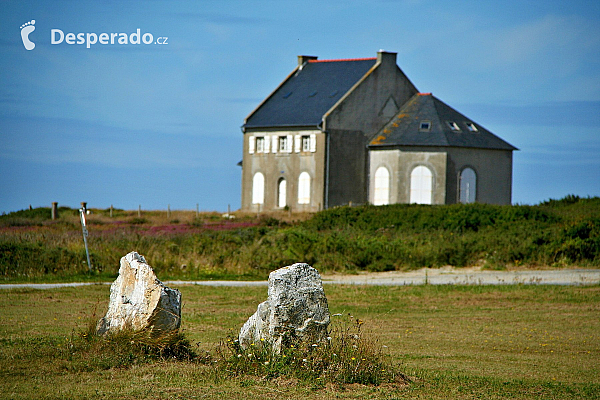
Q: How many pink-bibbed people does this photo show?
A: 0